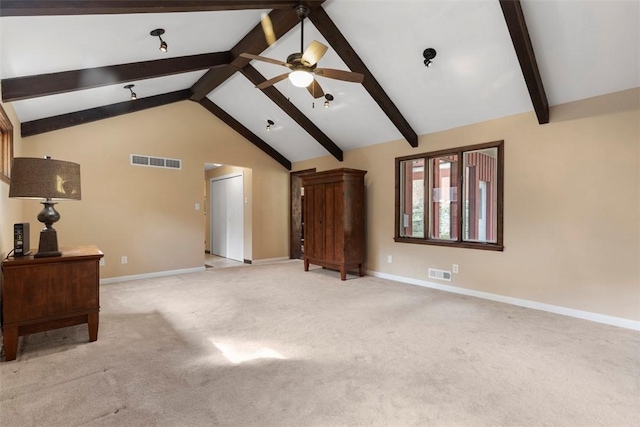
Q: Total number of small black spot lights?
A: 5